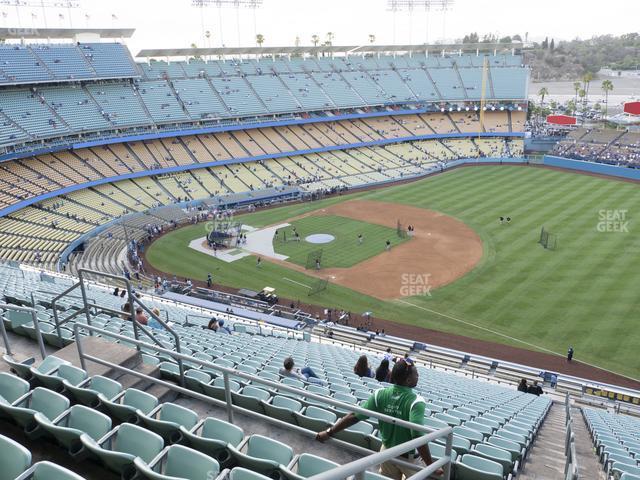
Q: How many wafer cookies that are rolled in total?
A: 0